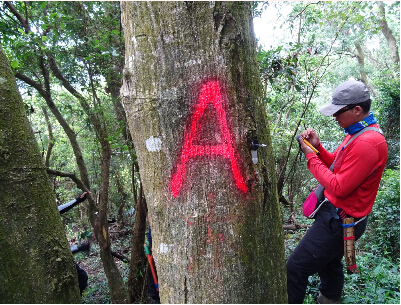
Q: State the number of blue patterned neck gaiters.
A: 1